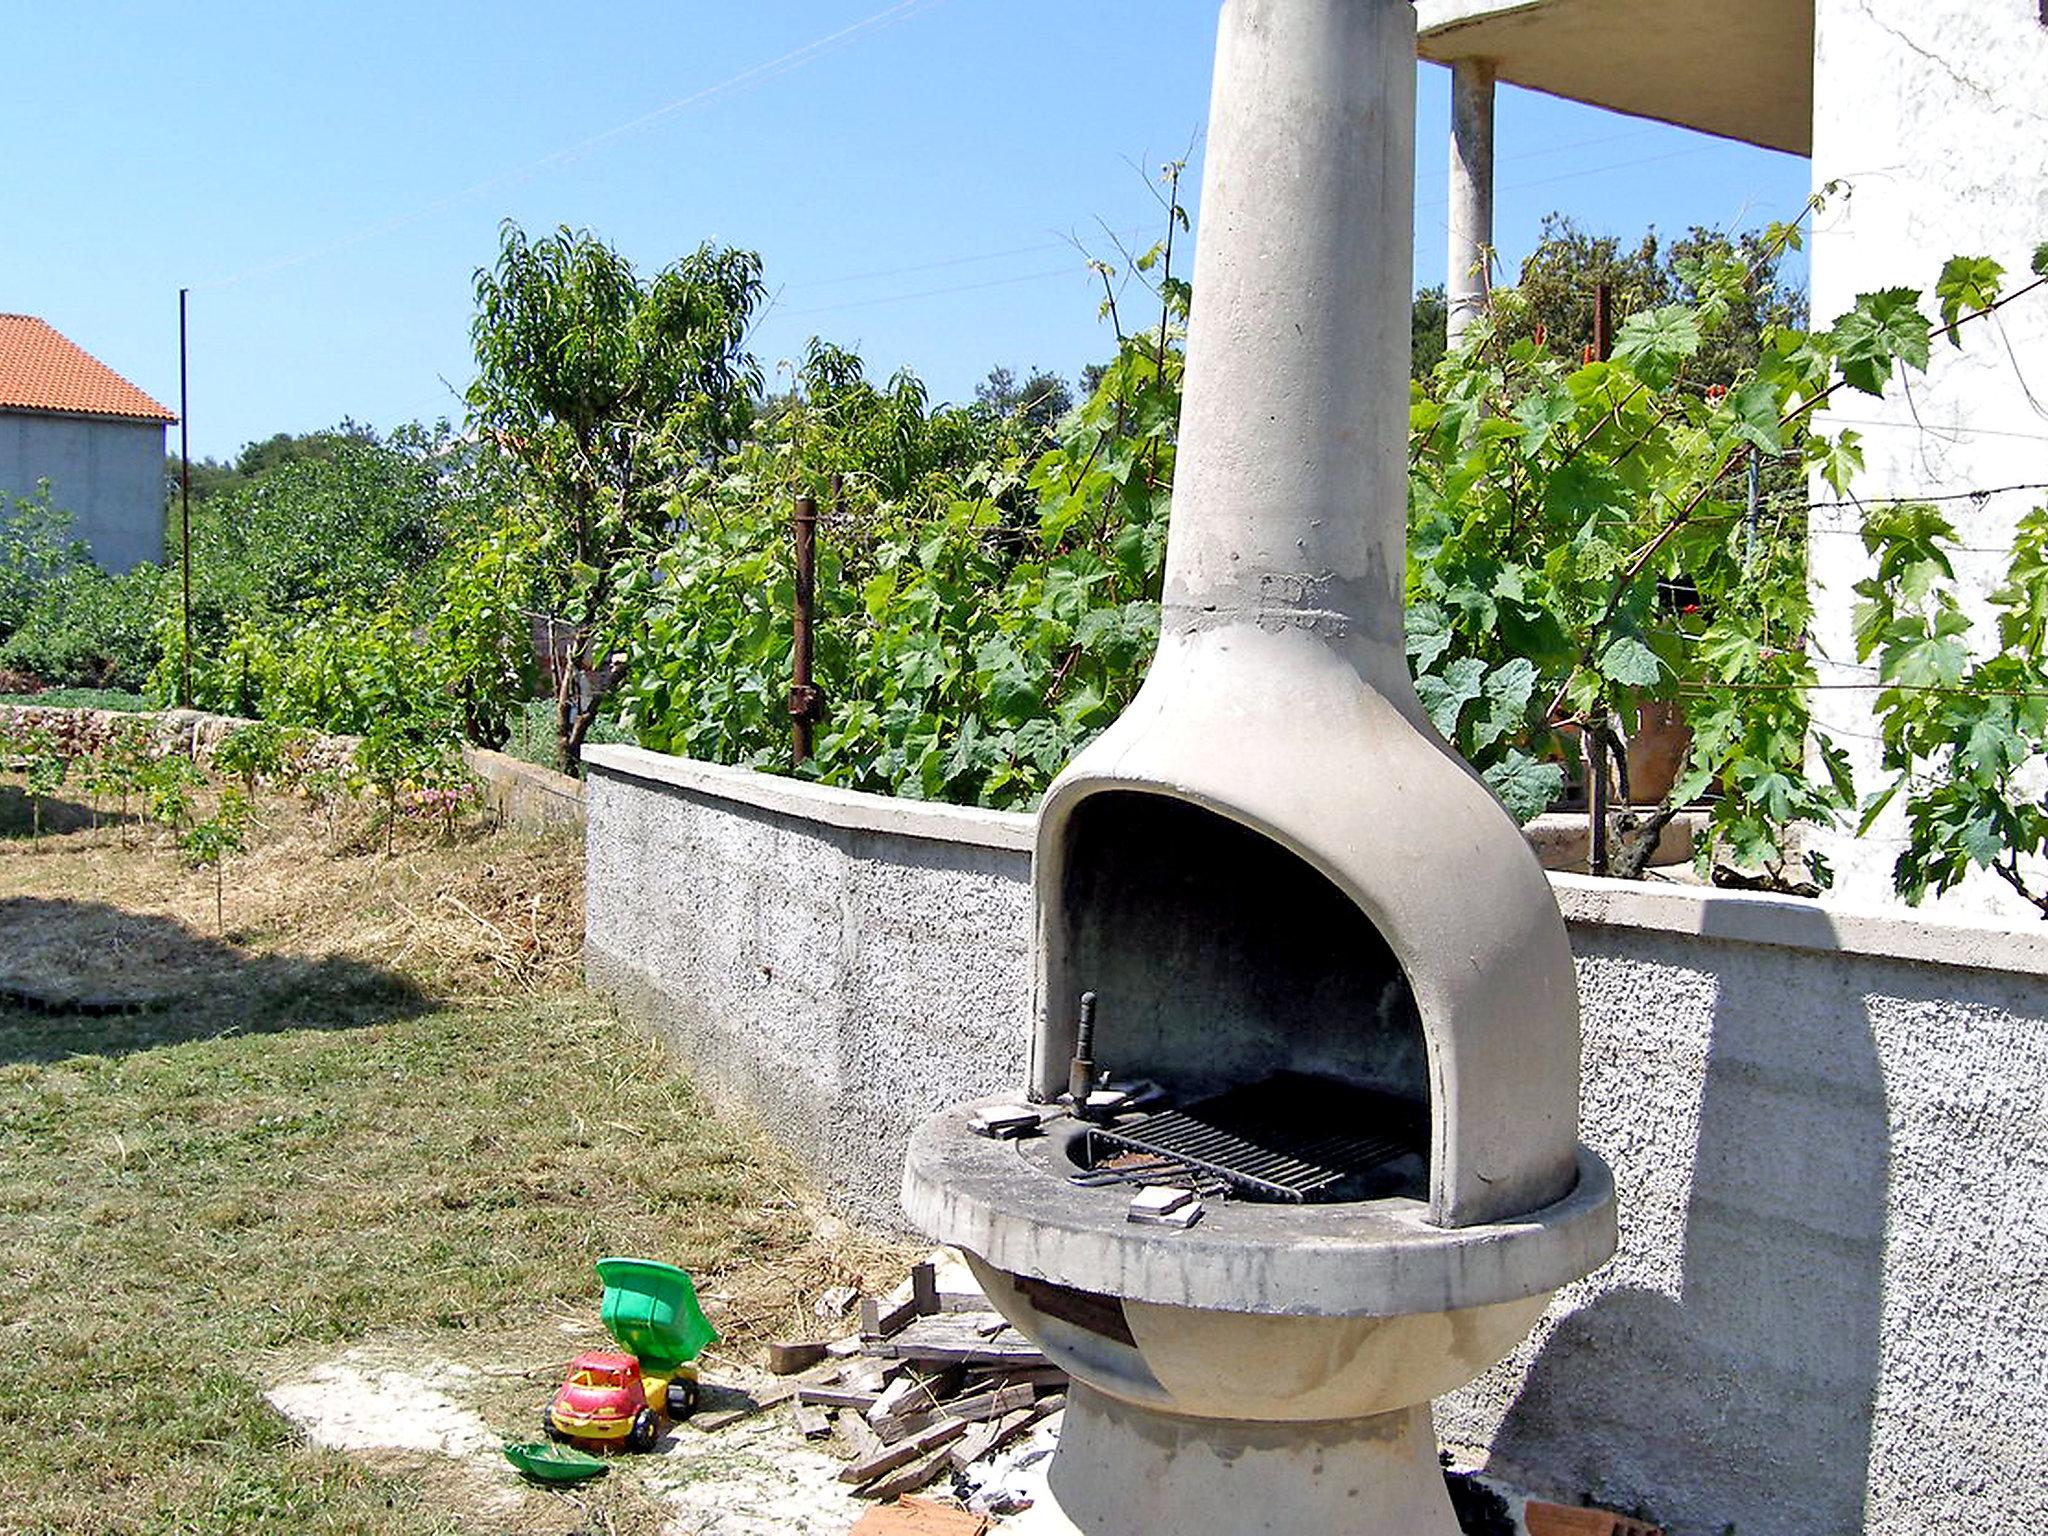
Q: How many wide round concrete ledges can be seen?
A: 1